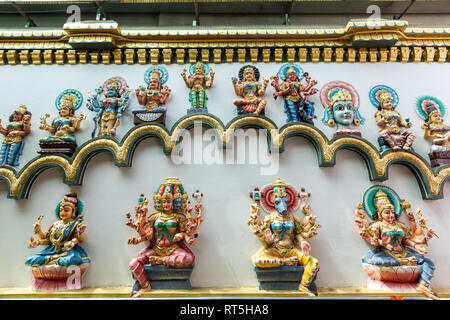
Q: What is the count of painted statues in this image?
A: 14